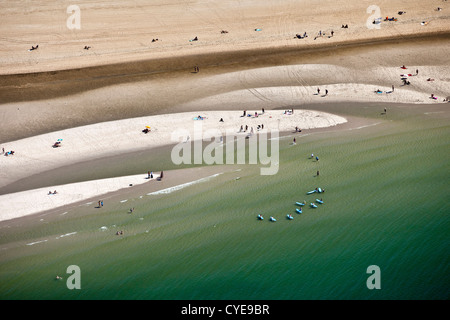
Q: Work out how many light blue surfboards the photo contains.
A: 9